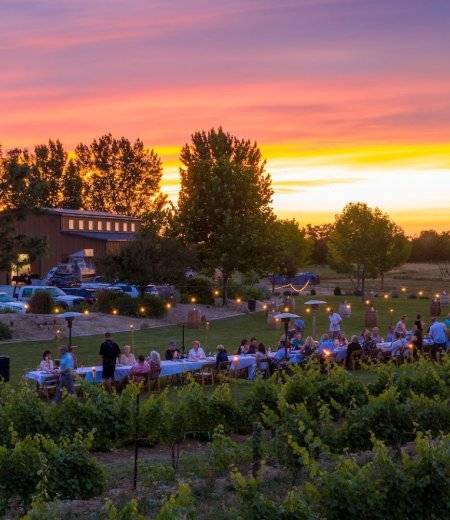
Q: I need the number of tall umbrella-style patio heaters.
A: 3